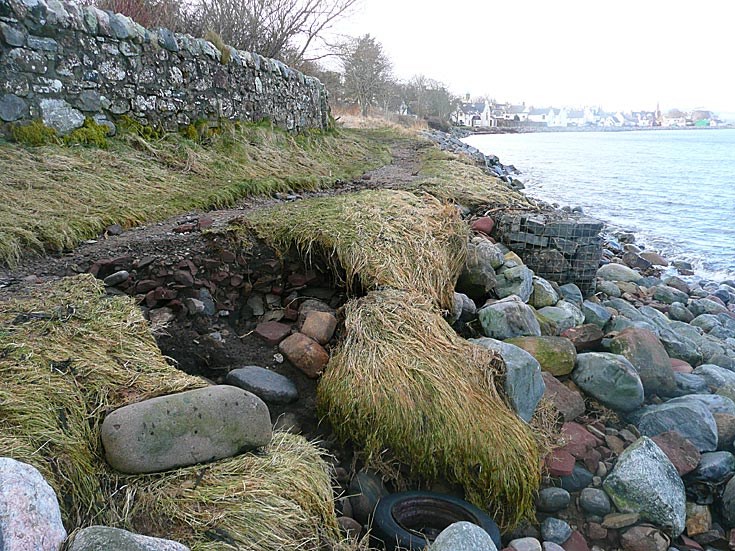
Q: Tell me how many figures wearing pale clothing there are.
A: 0